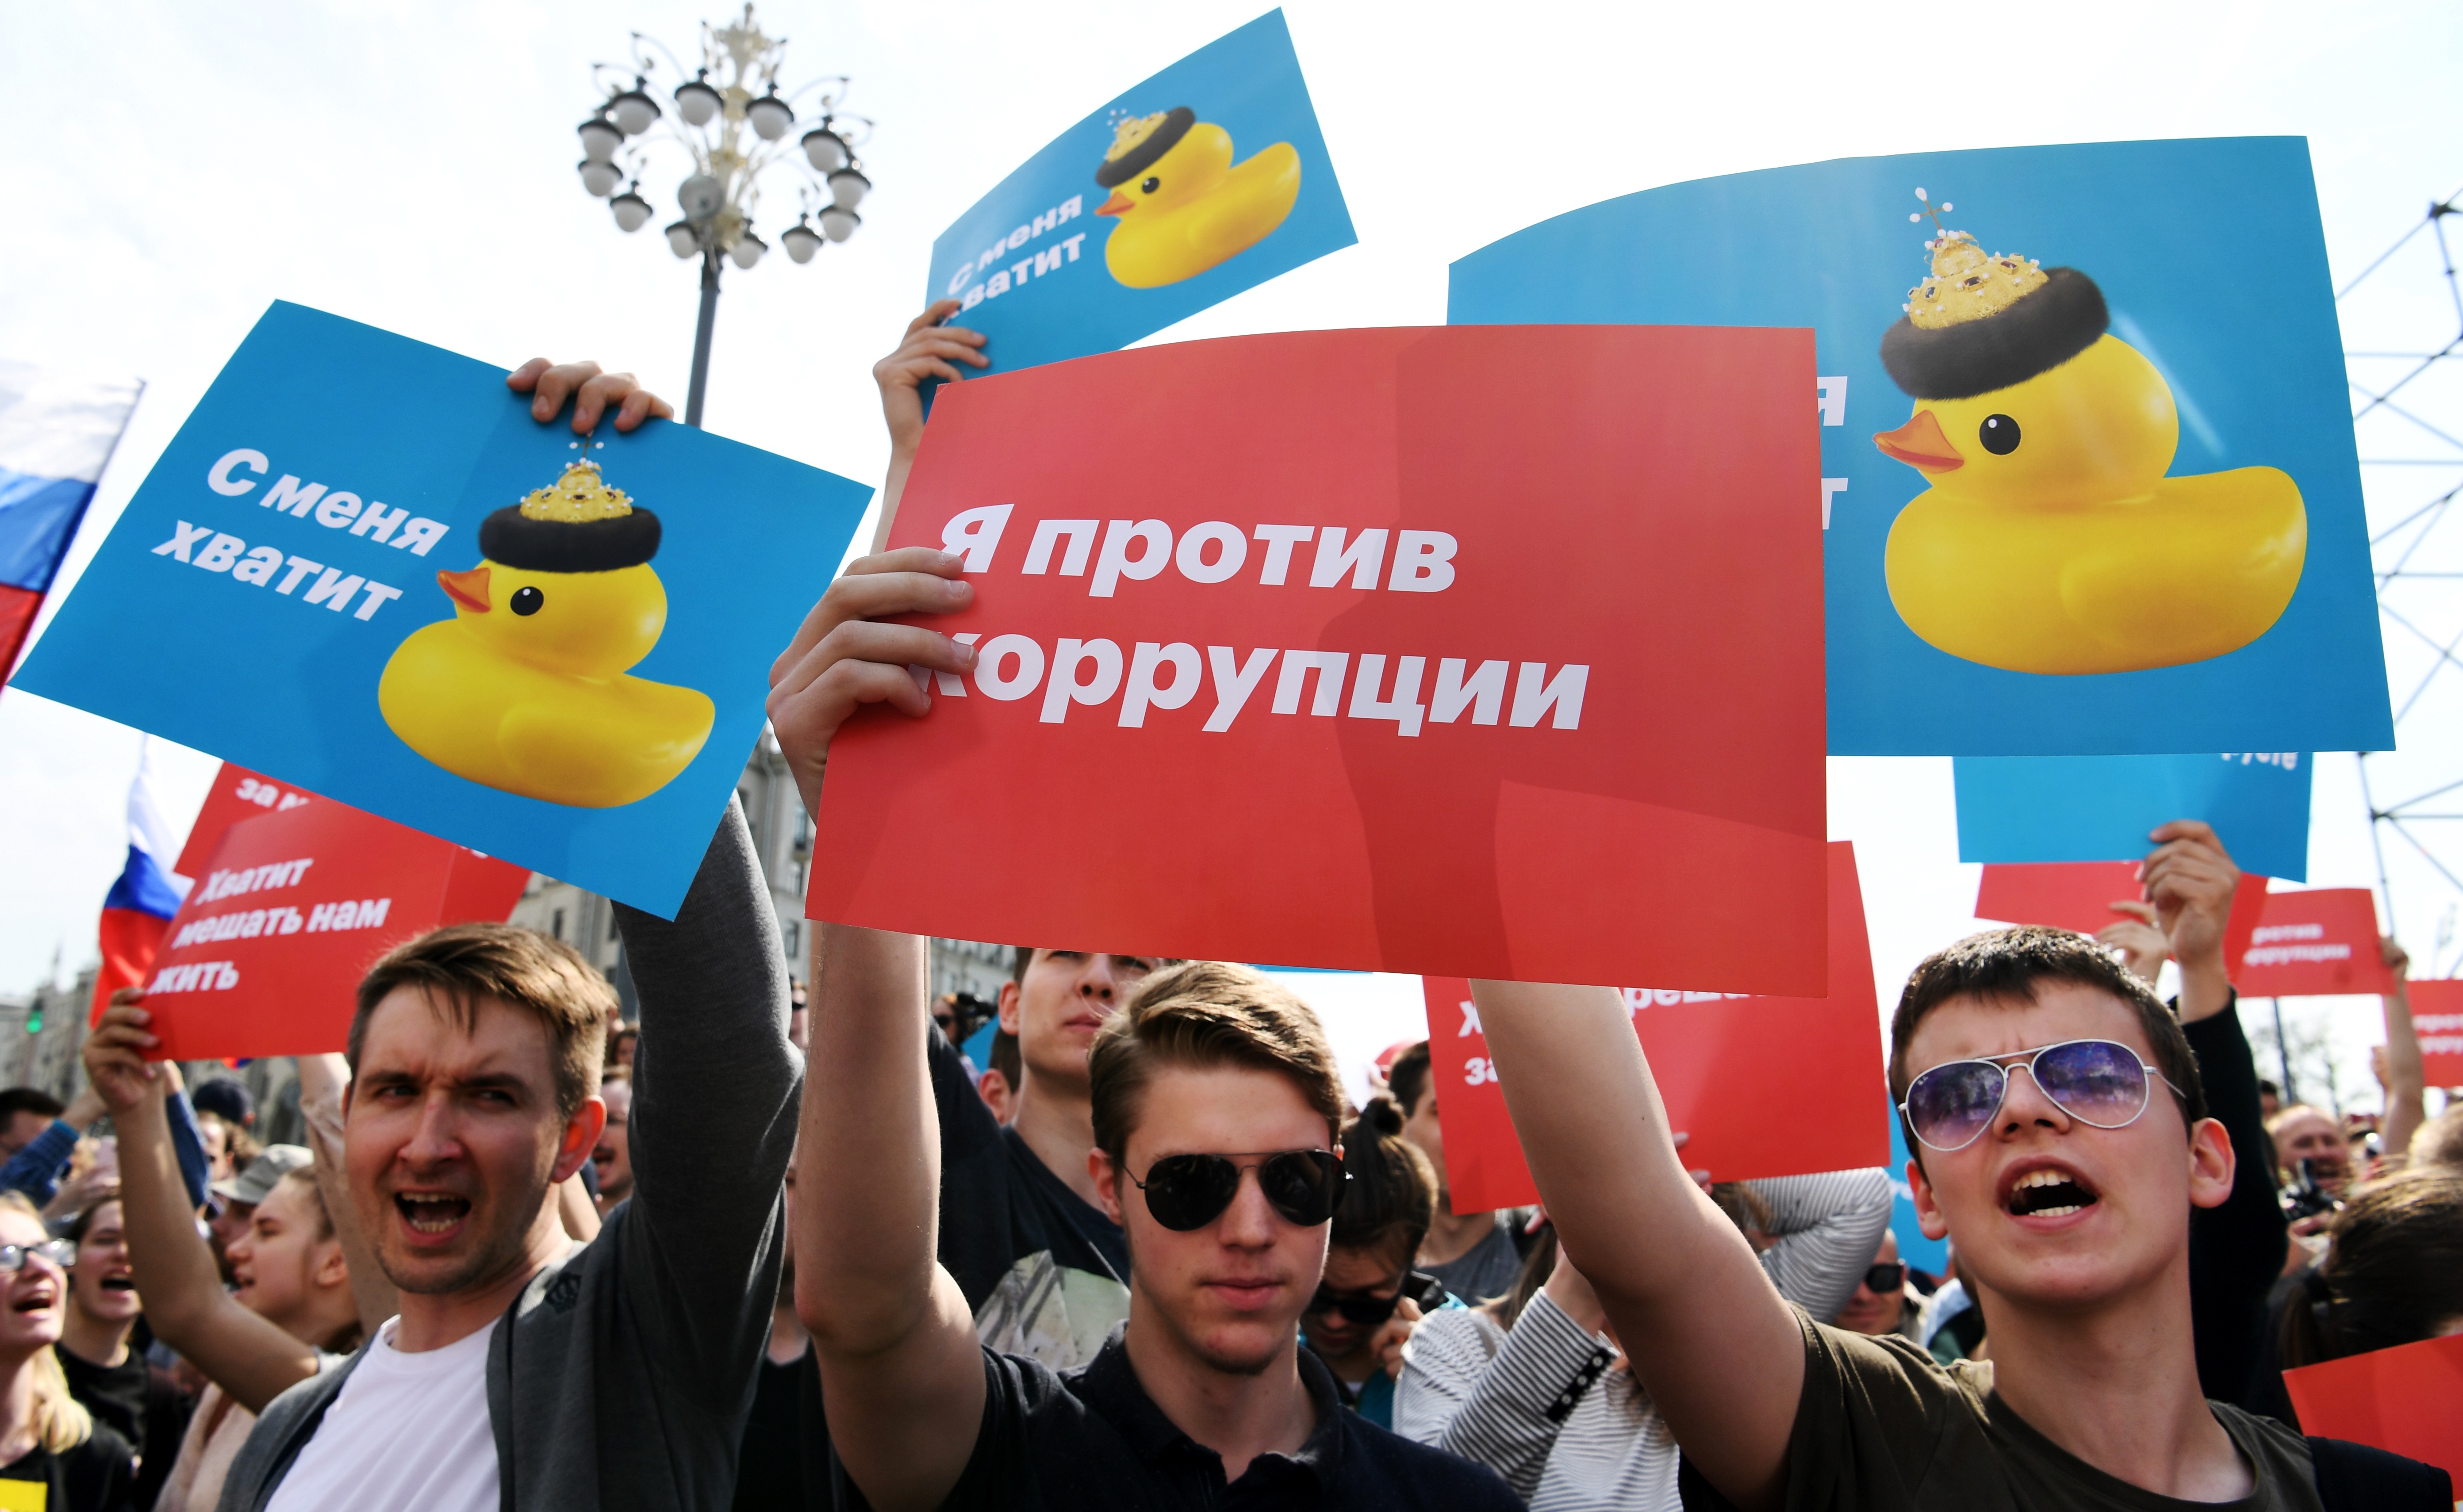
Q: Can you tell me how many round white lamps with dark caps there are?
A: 12